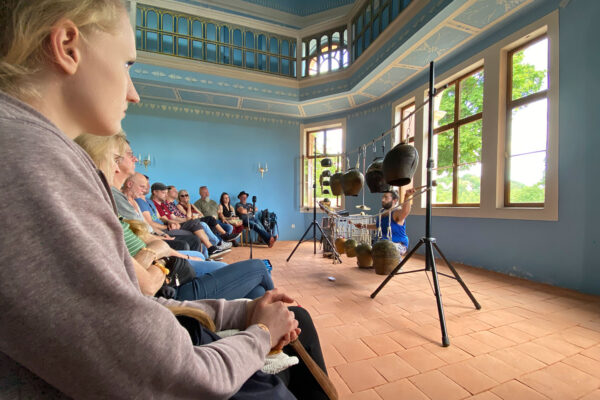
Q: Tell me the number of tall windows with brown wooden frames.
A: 4